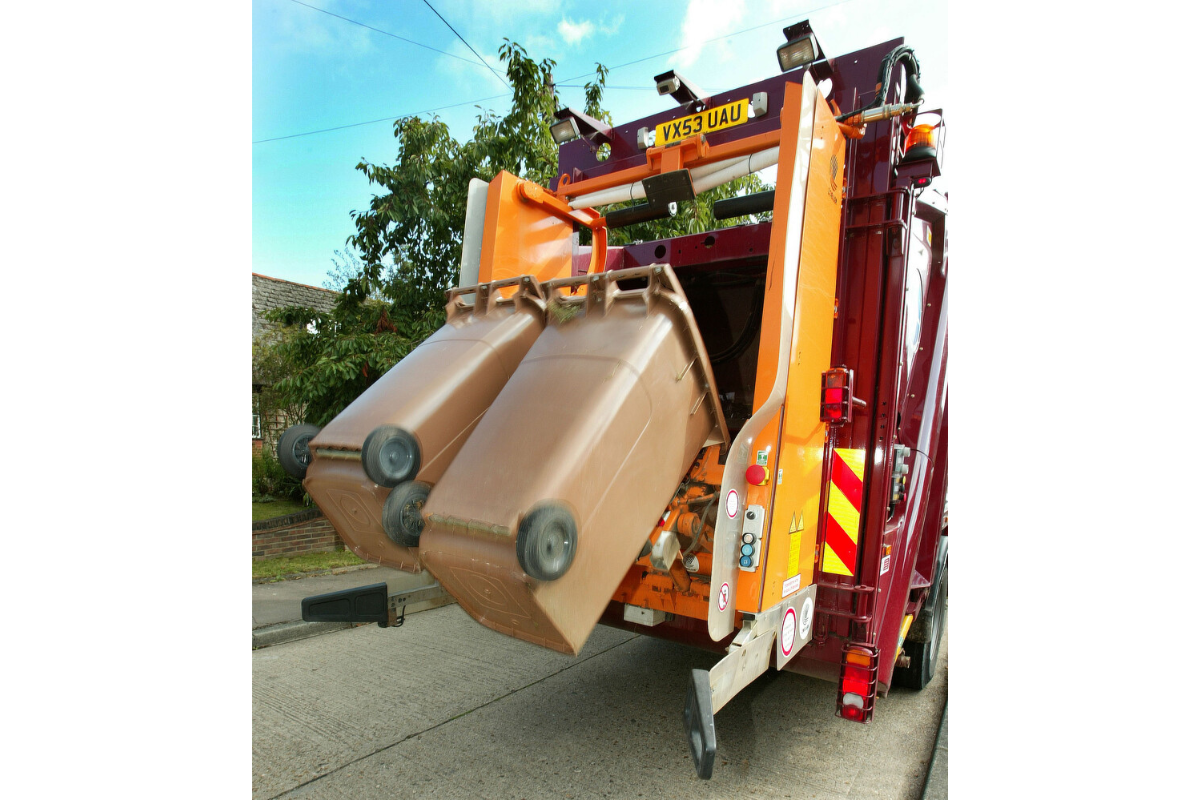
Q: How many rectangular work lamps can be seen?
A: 2